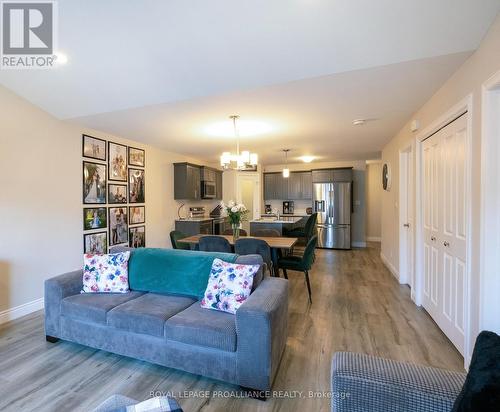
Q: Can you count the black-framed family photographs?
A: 11